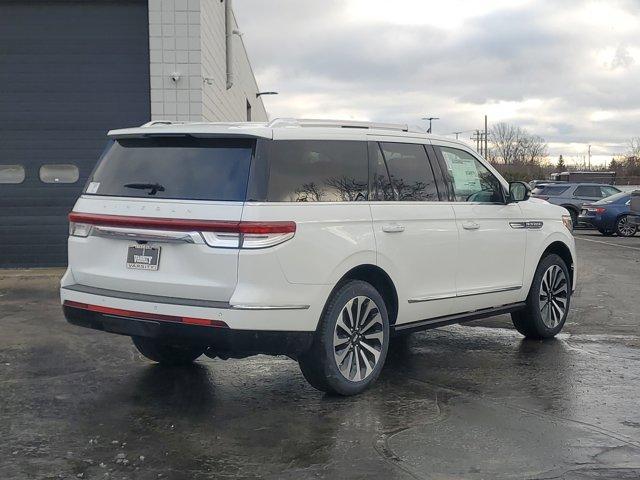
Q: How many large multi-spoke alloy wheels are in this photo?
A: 2